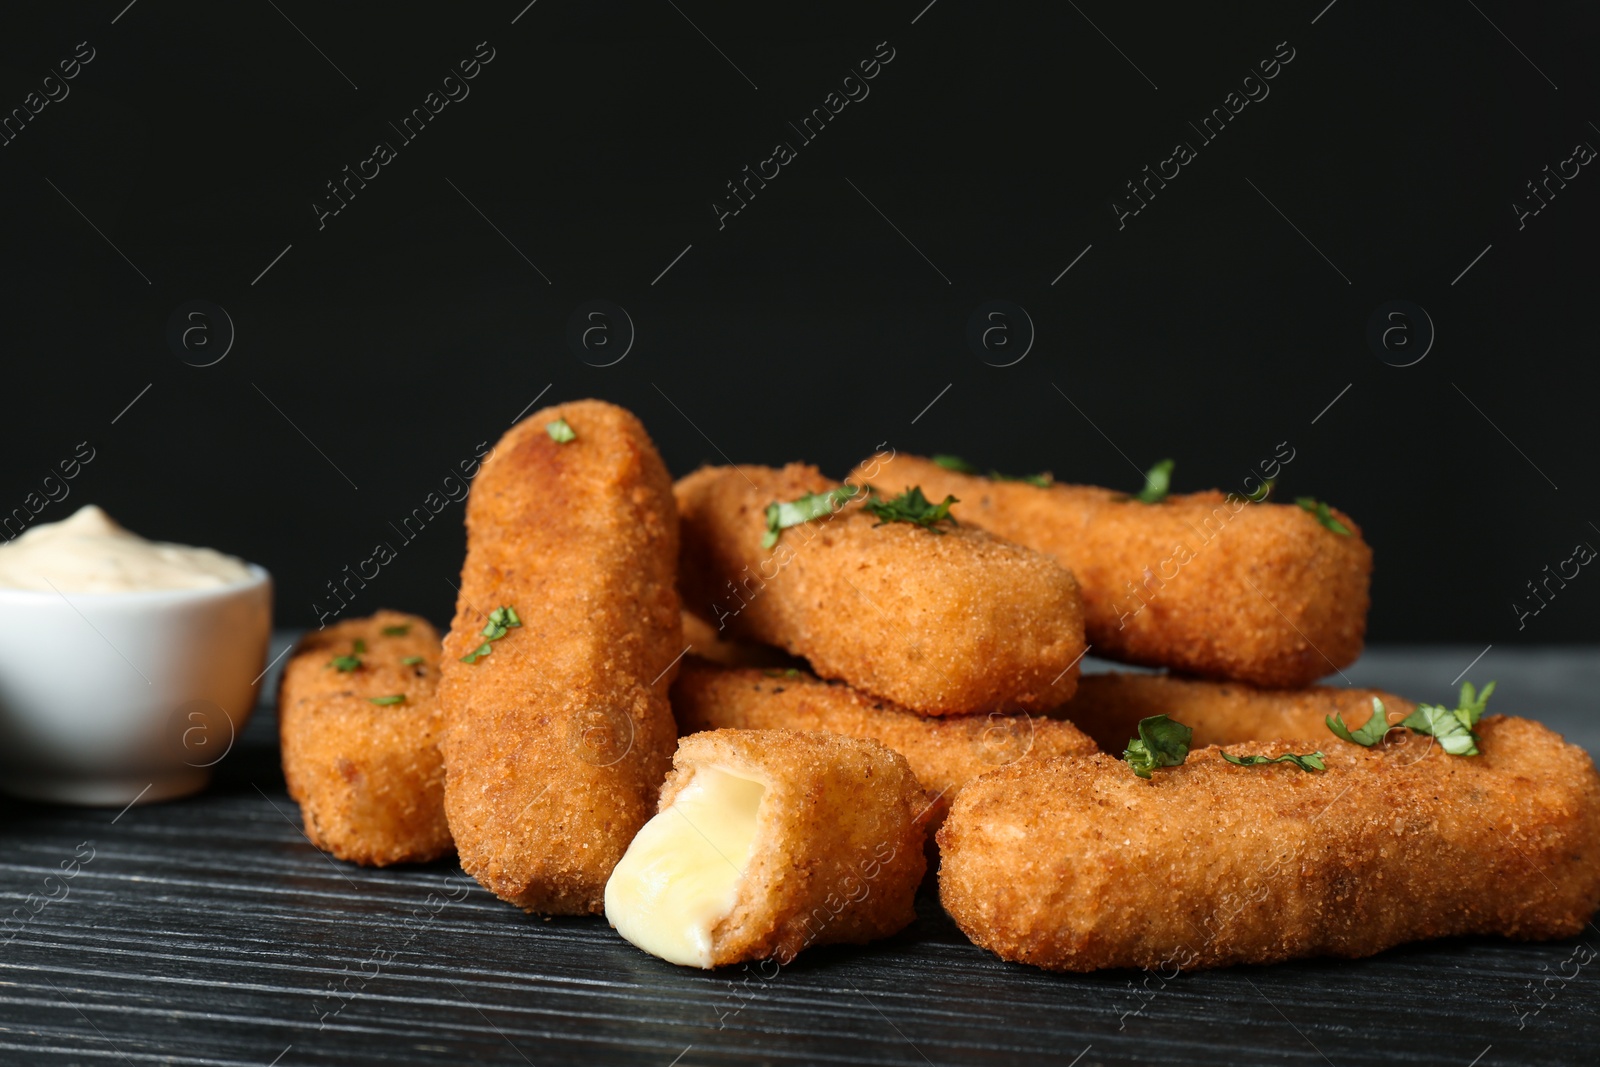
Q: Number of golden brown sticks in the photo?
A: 8